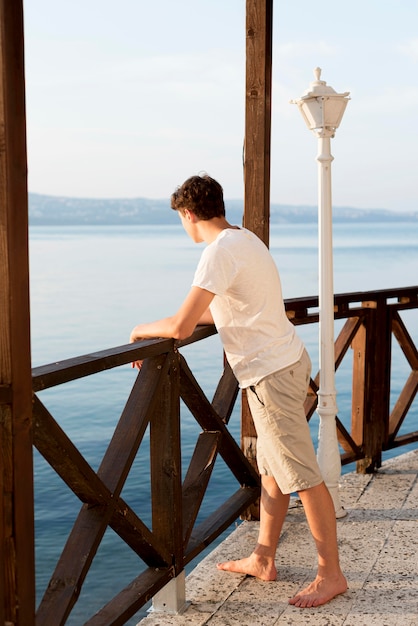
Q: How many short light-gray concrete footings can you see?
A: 1